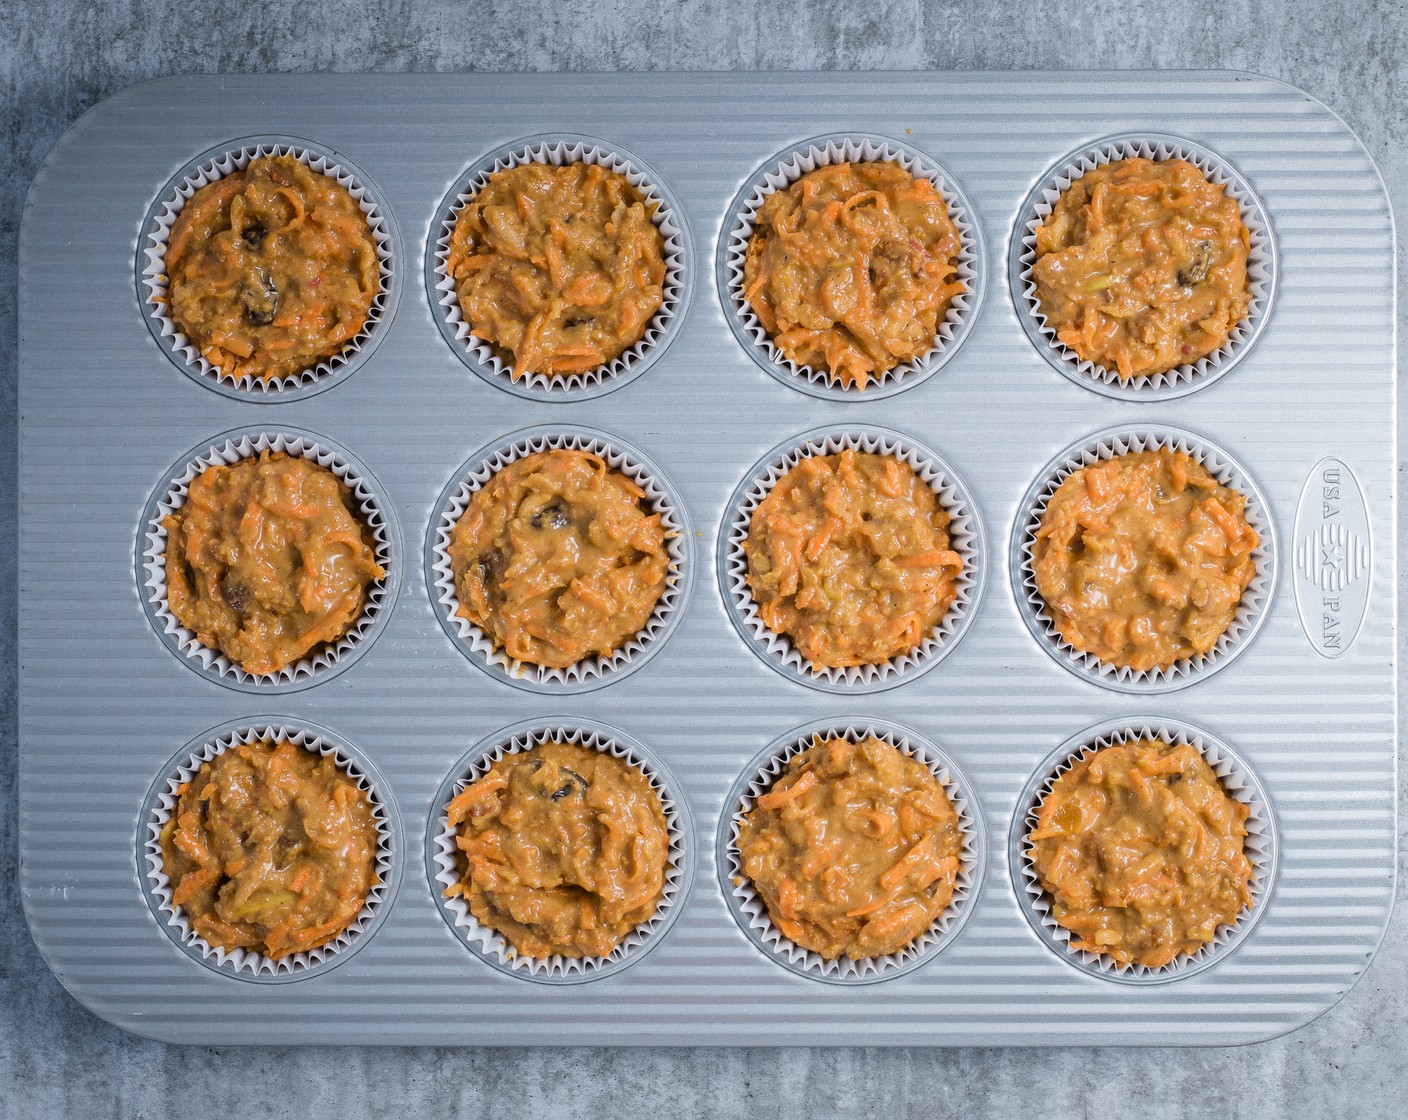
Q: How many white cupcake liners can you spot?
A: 12